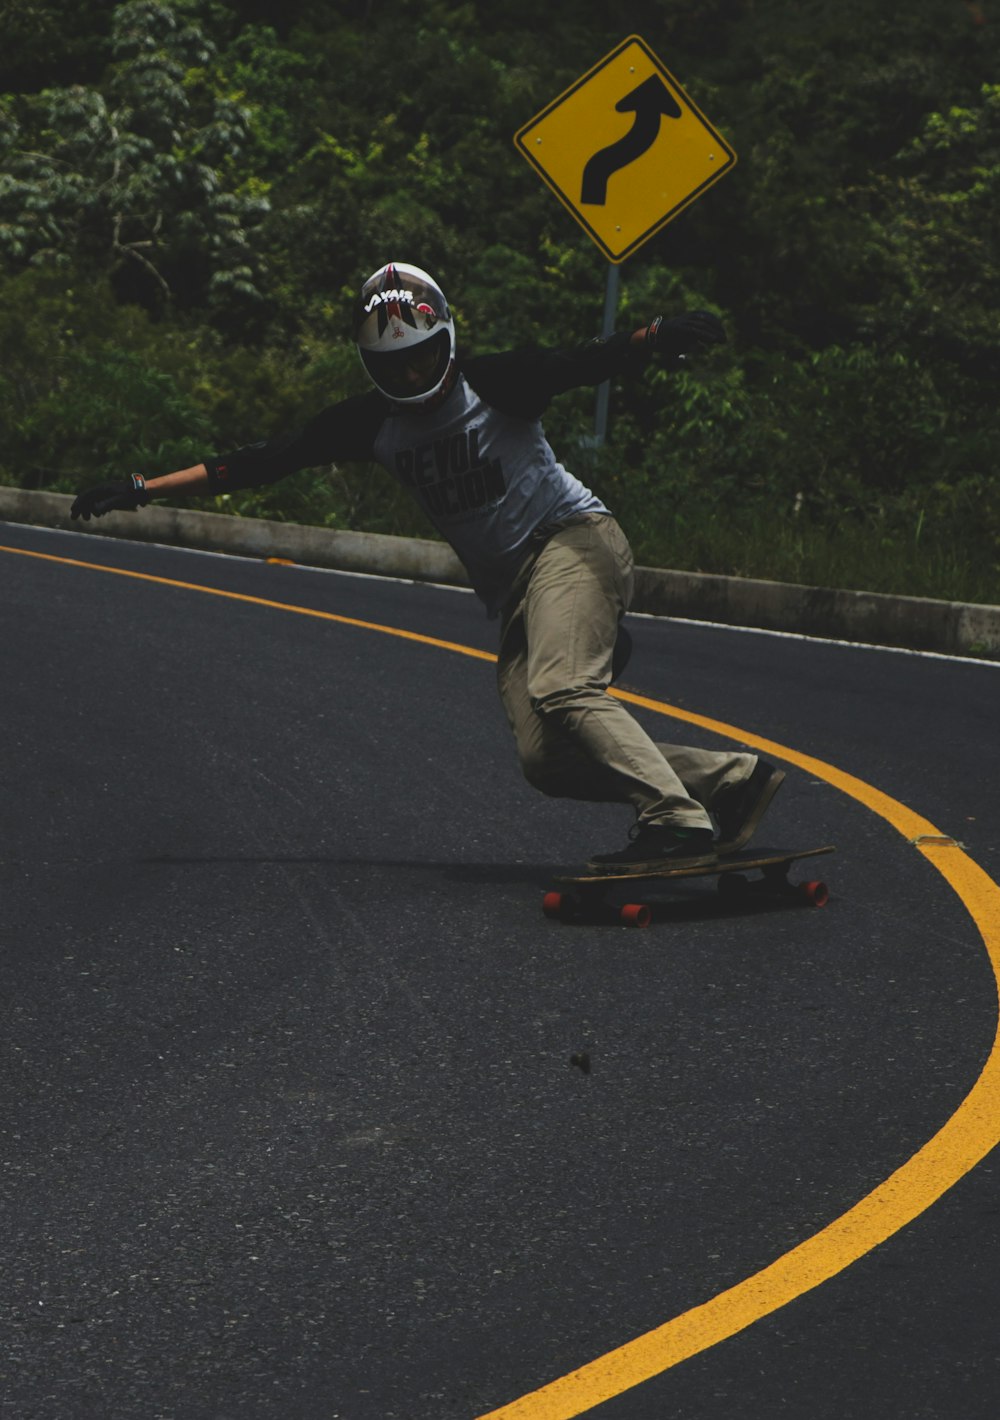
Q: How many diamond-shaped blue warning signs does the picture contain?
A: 0